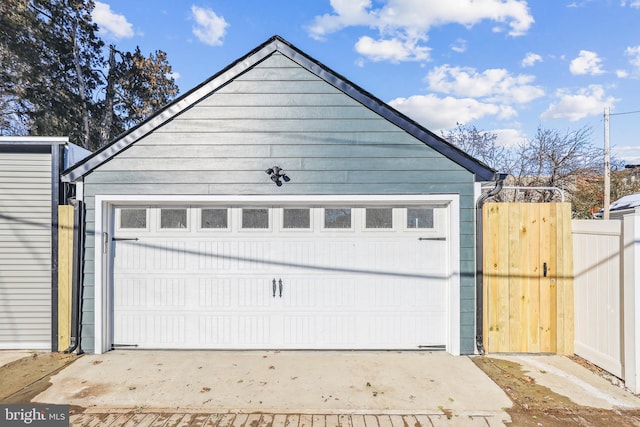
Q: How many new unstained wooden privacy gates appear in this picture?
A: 1